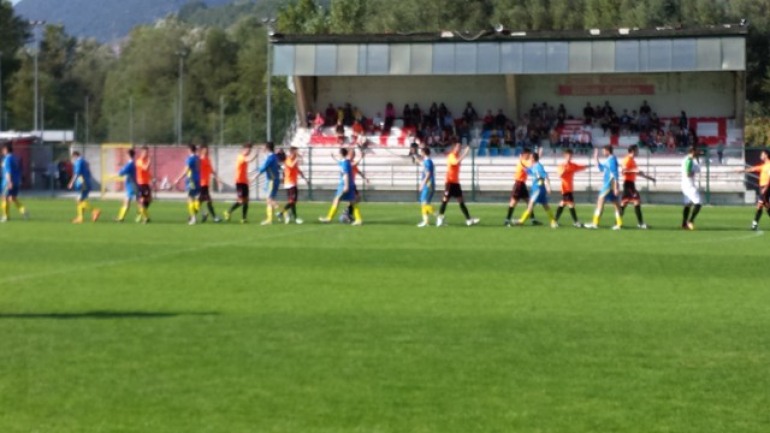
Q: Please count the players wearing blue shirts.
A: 9